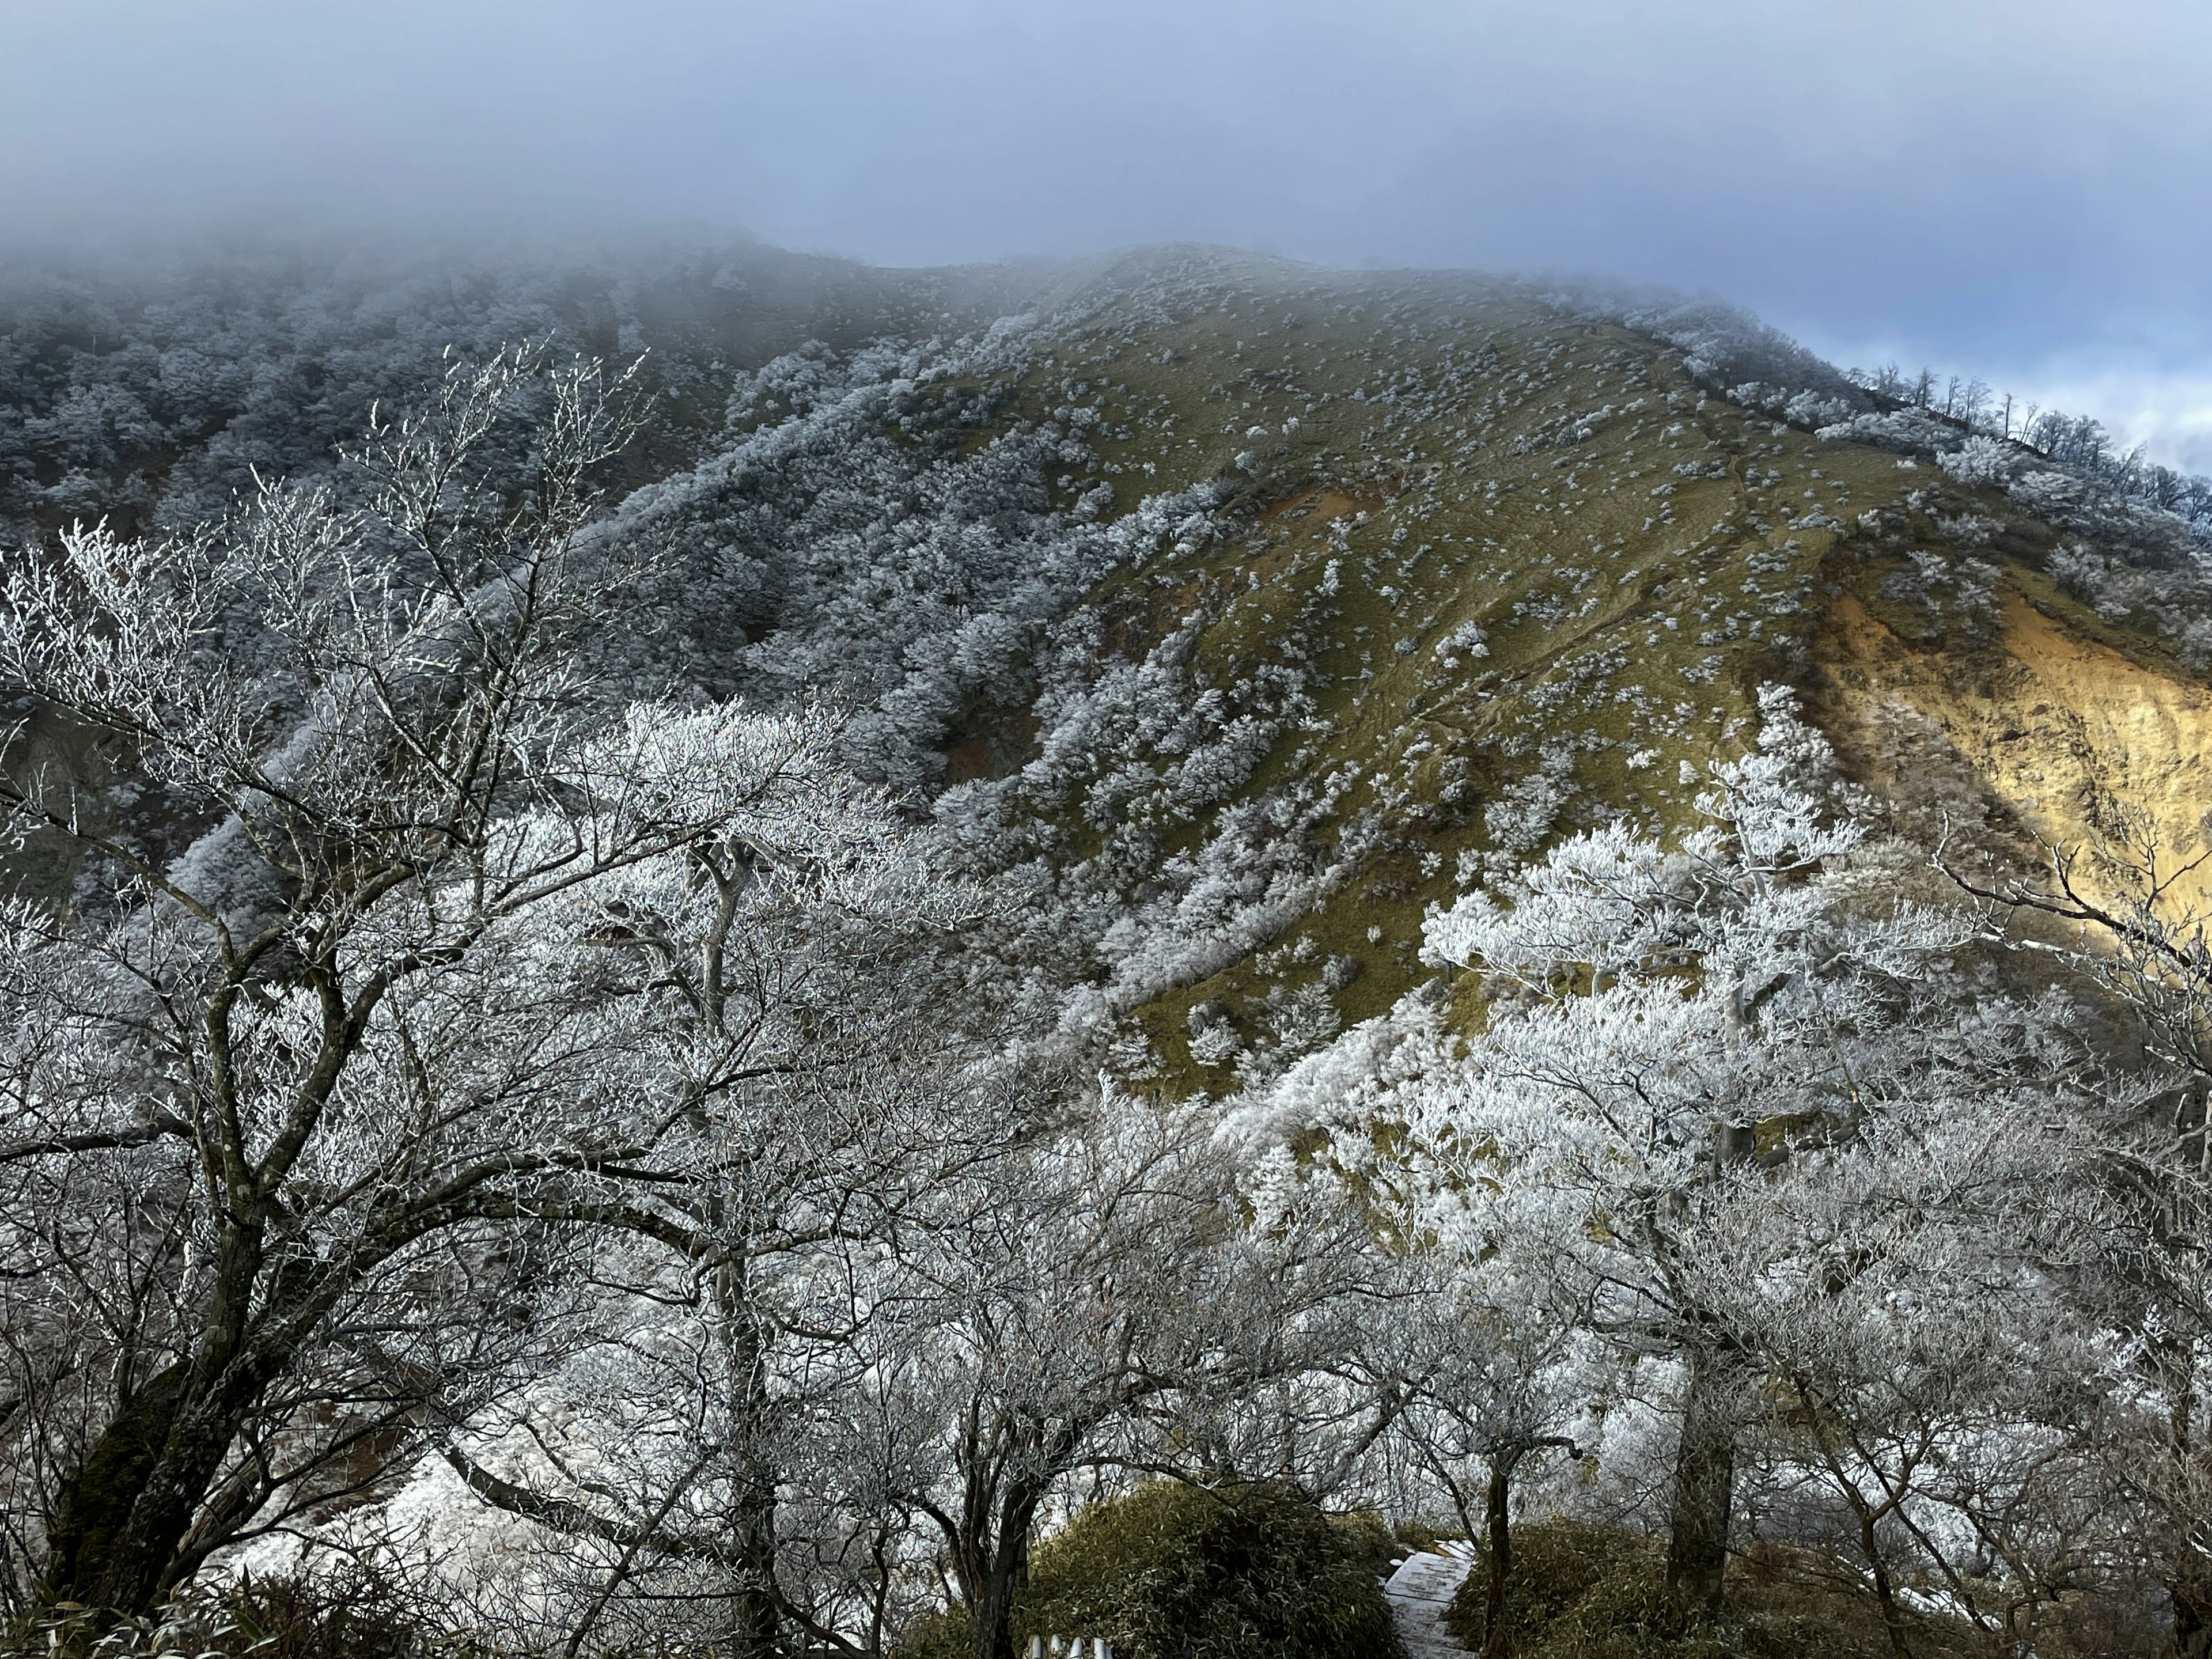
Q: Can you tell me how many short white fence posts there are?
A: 4